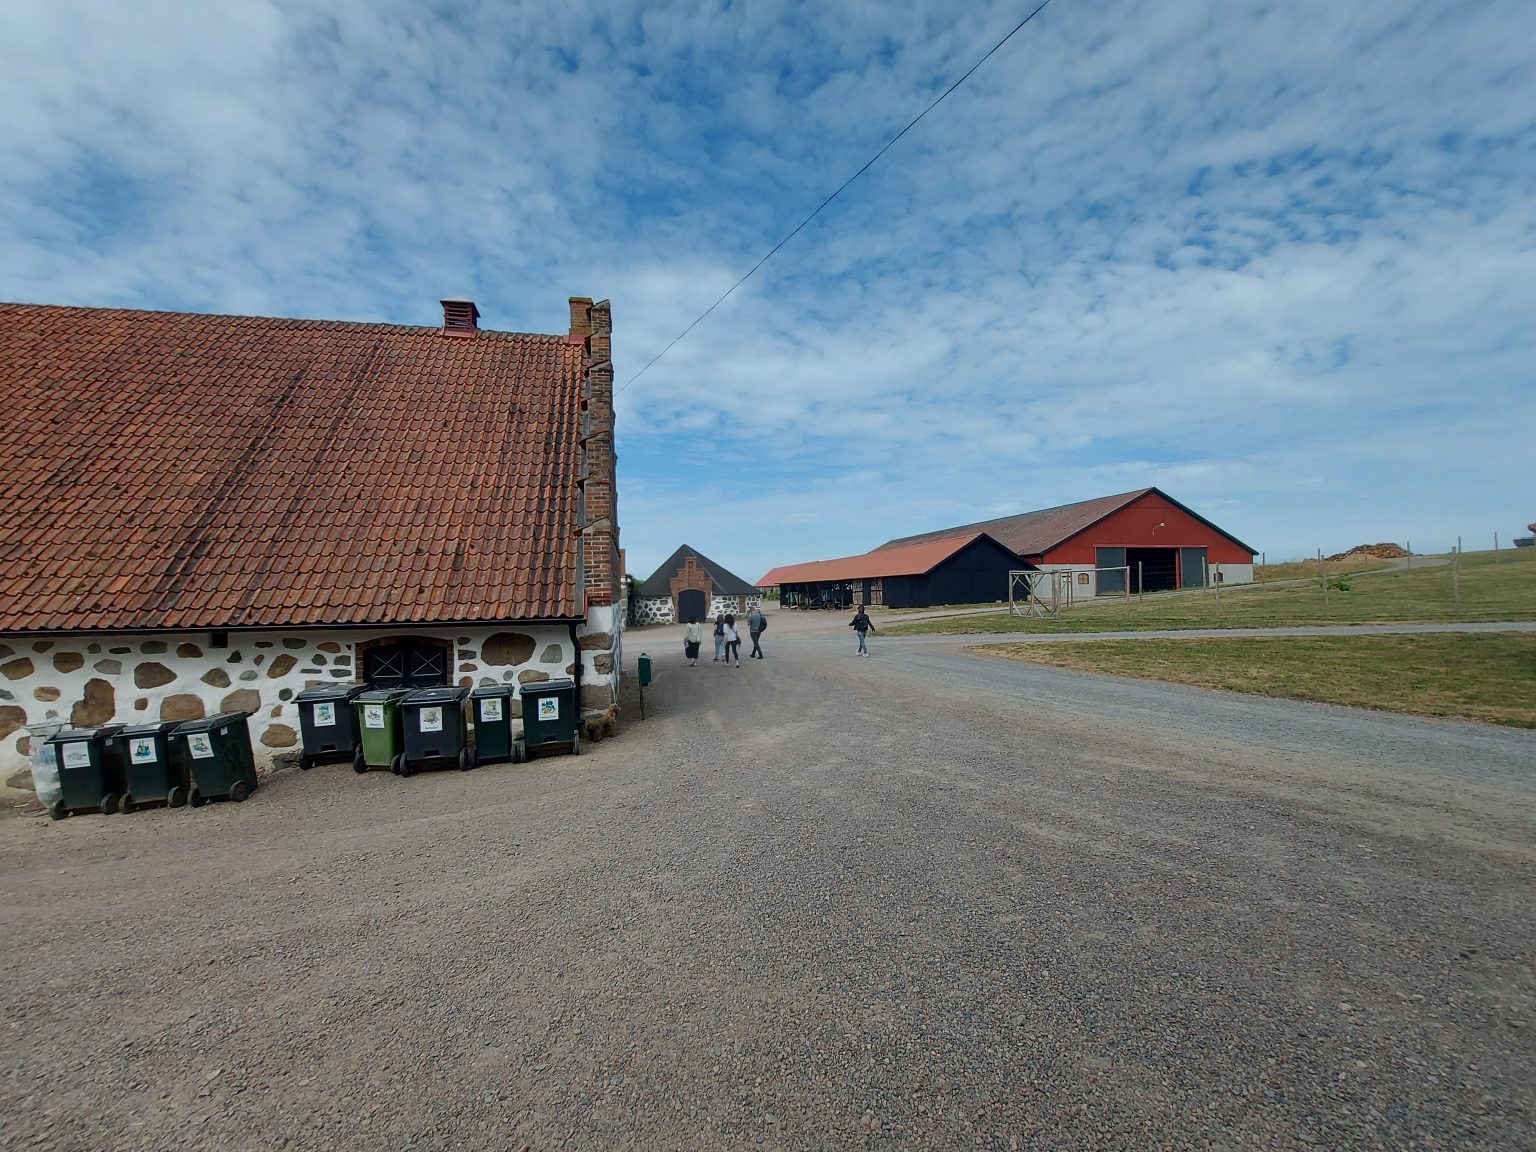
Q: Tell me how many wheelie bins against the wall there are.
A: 8